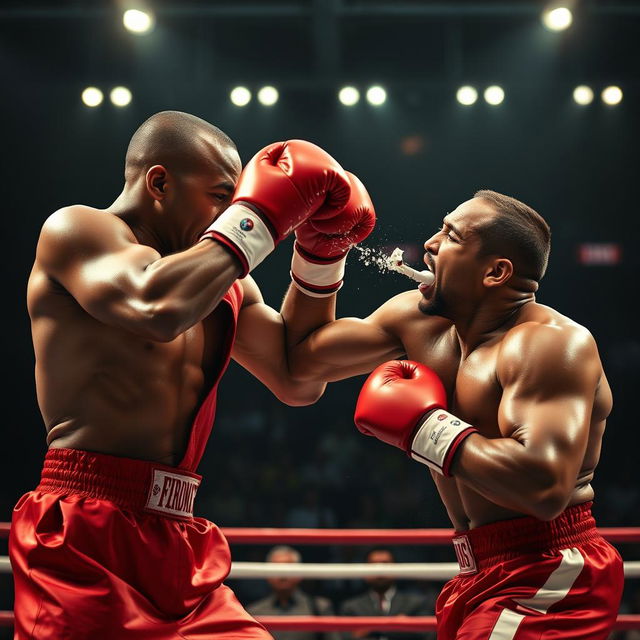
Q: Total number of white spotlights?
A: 12